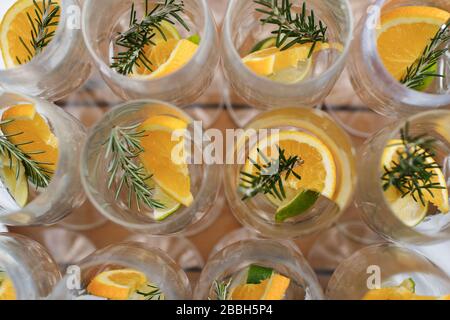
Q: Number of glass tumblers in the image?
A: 12